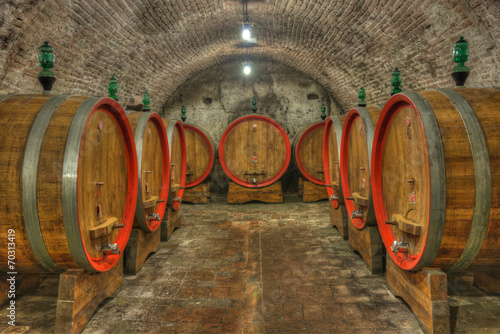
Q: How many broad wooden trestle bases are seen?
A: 9